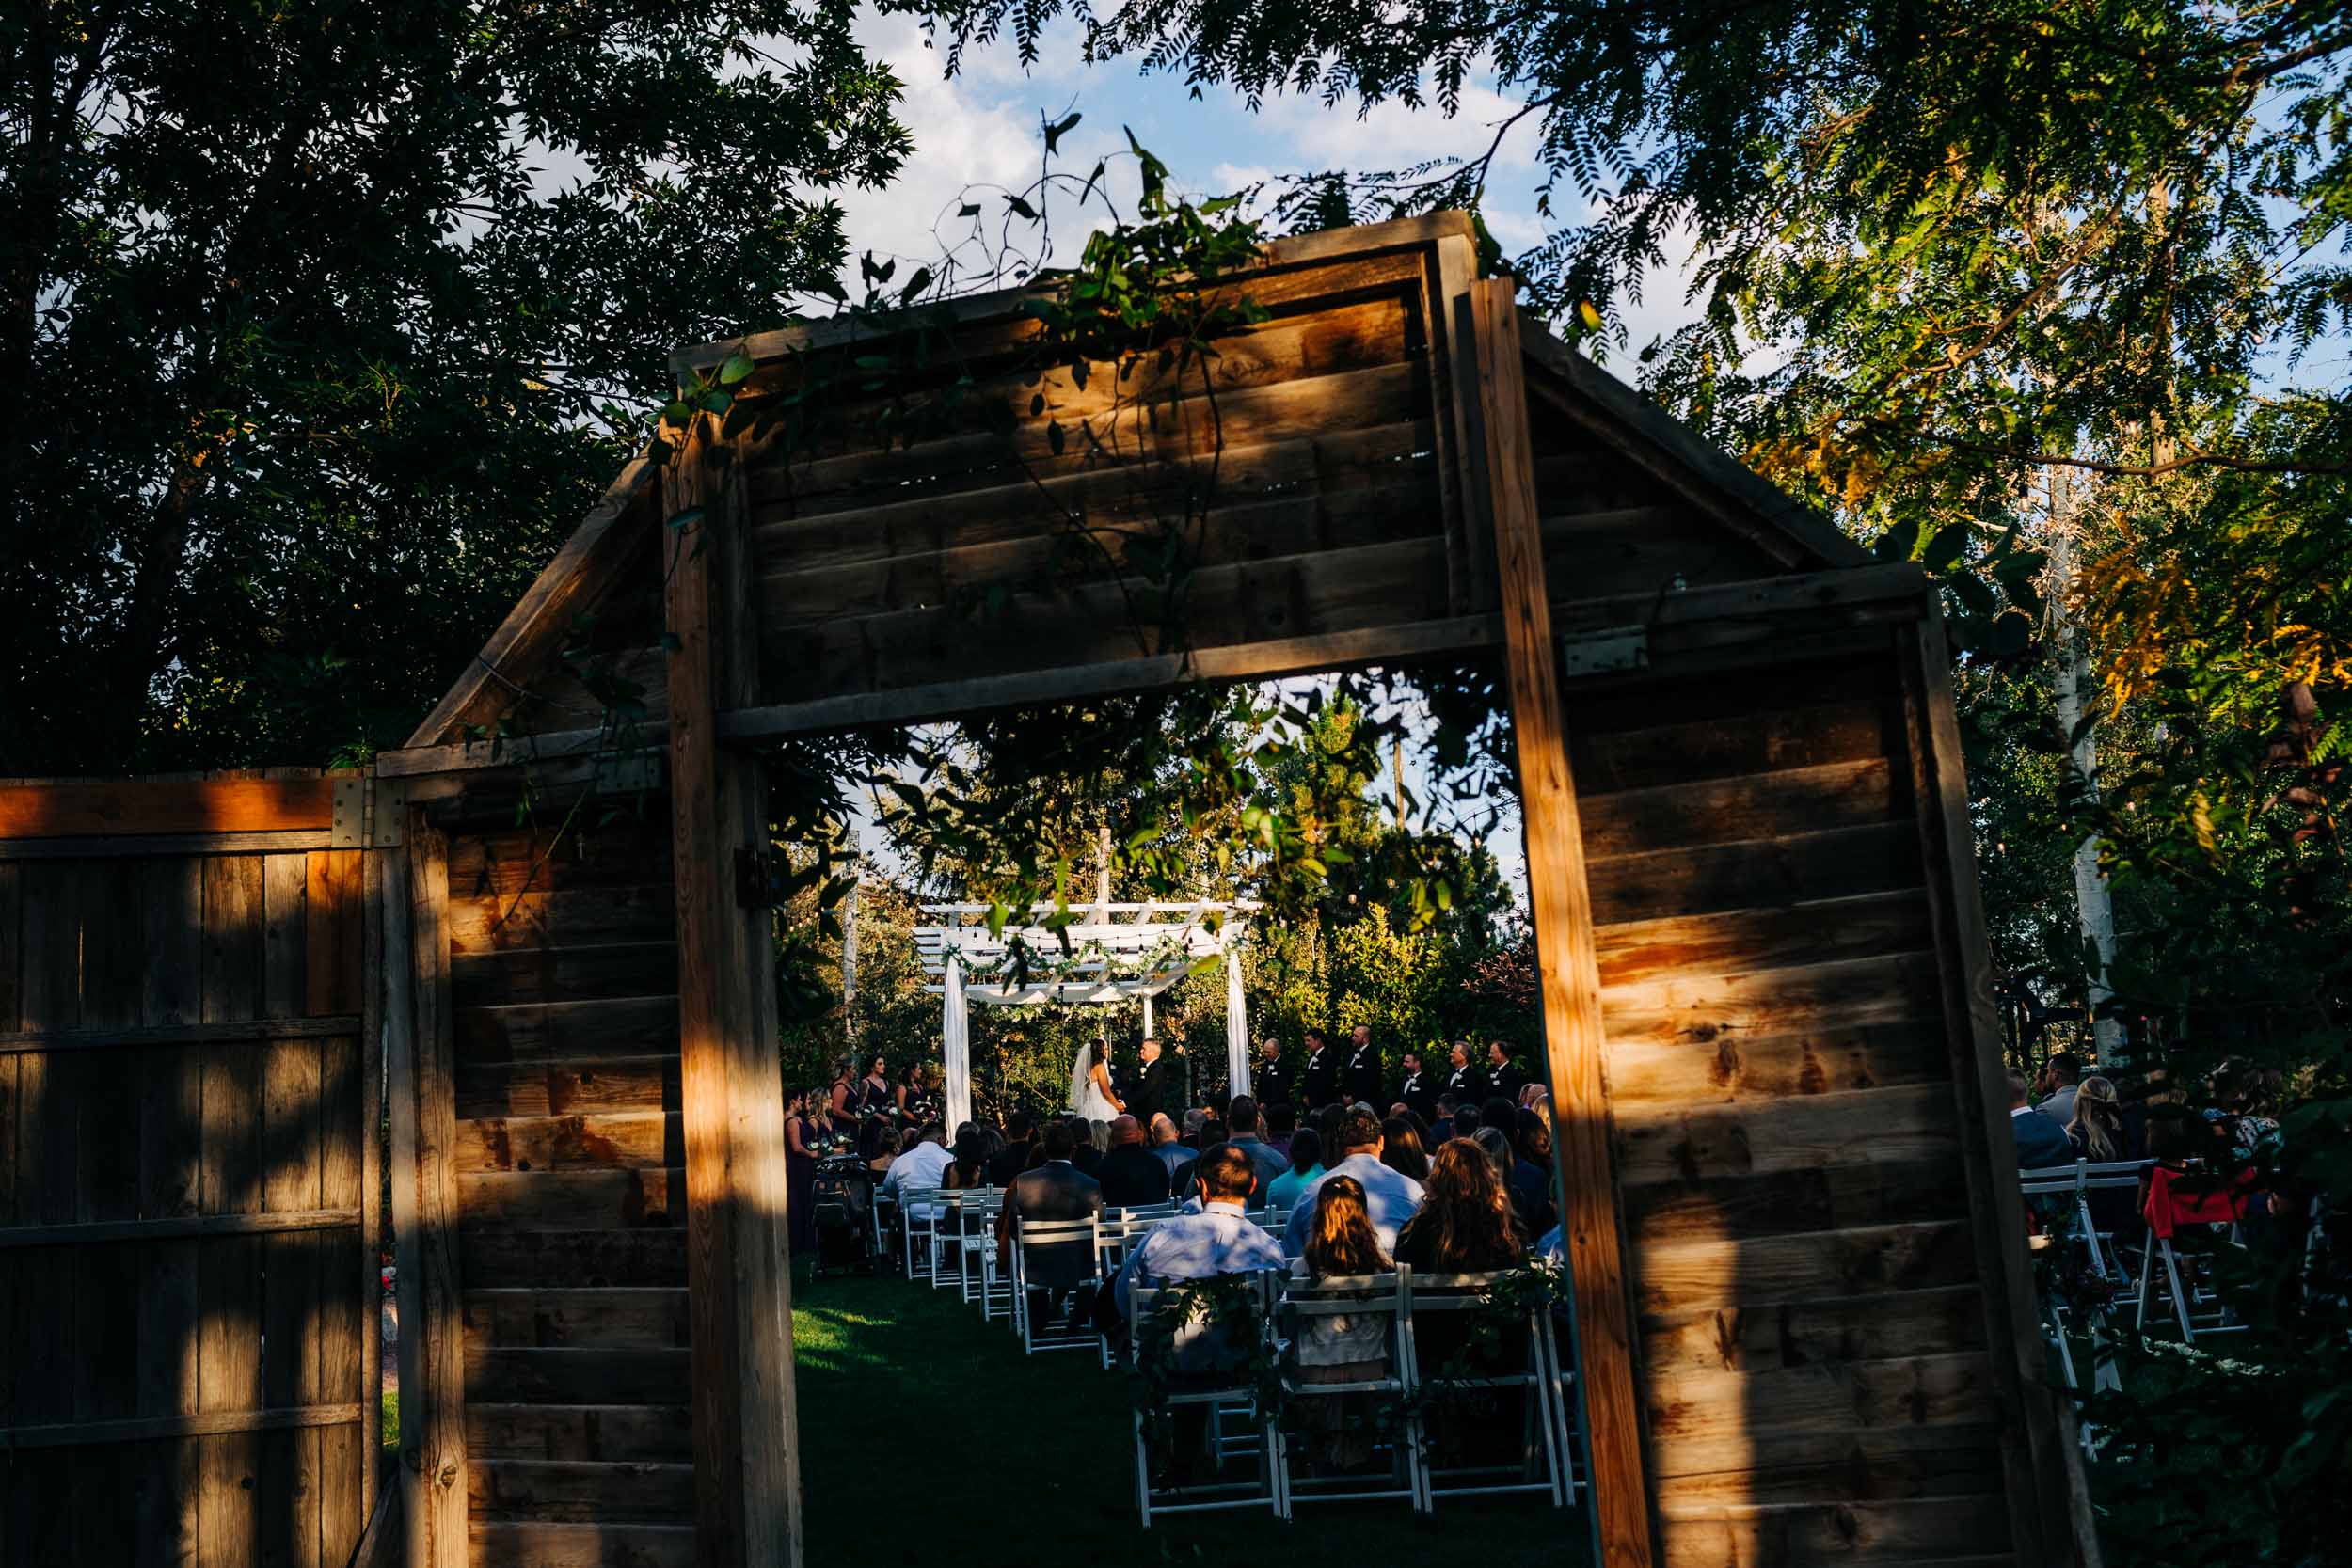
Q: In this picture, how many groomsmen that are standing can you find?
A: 6